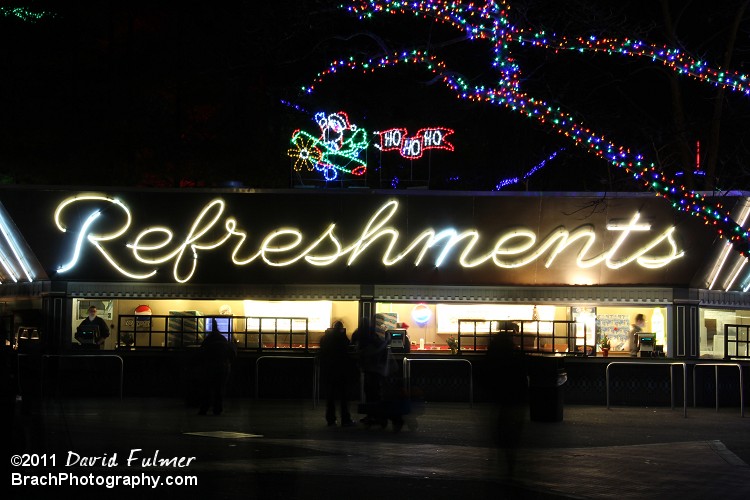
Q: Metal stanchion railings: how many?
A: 5